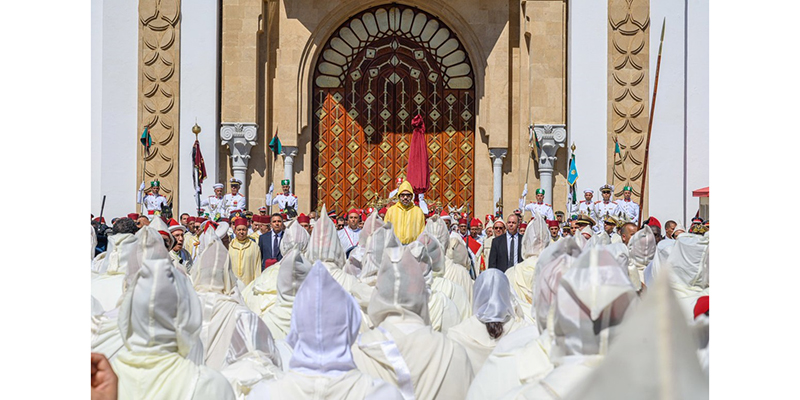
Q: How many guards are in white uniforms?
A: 8